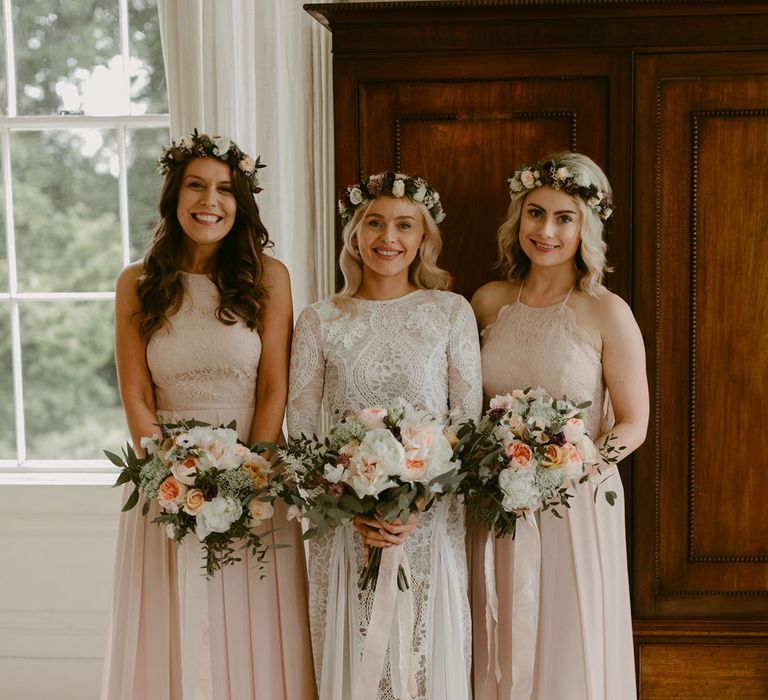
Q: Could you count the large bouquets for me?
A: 3